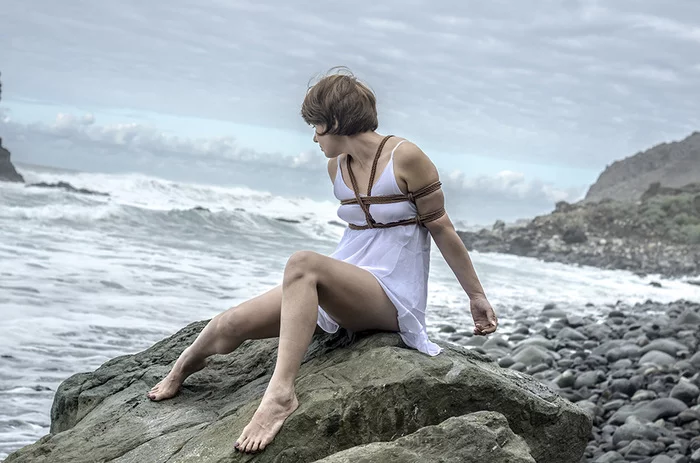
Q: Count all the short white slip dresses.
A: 1